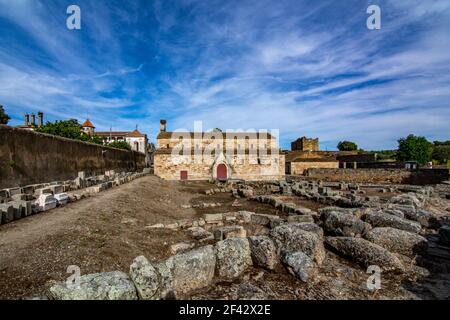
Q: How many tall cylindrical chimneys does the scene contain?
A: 3